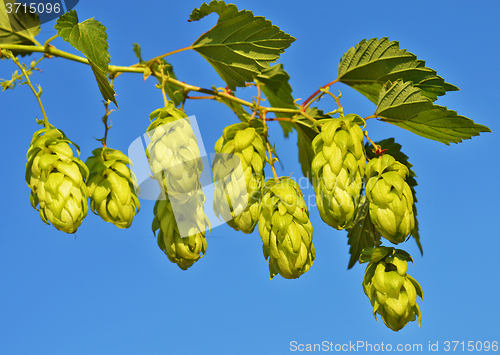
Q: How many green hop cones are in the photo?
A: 9